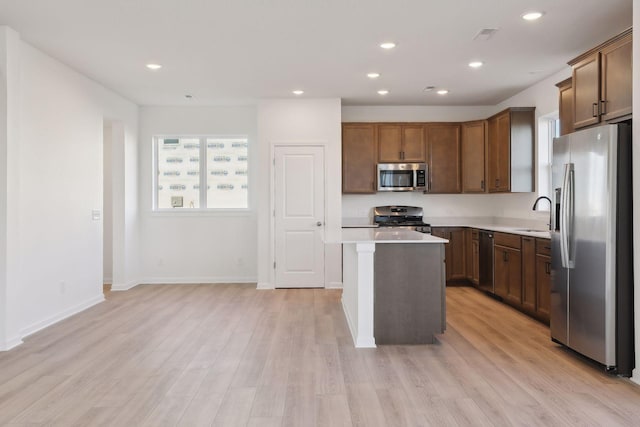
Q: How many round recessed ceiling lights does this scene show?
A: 8